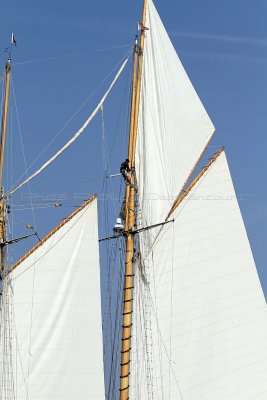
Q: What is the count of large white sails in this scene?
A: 3